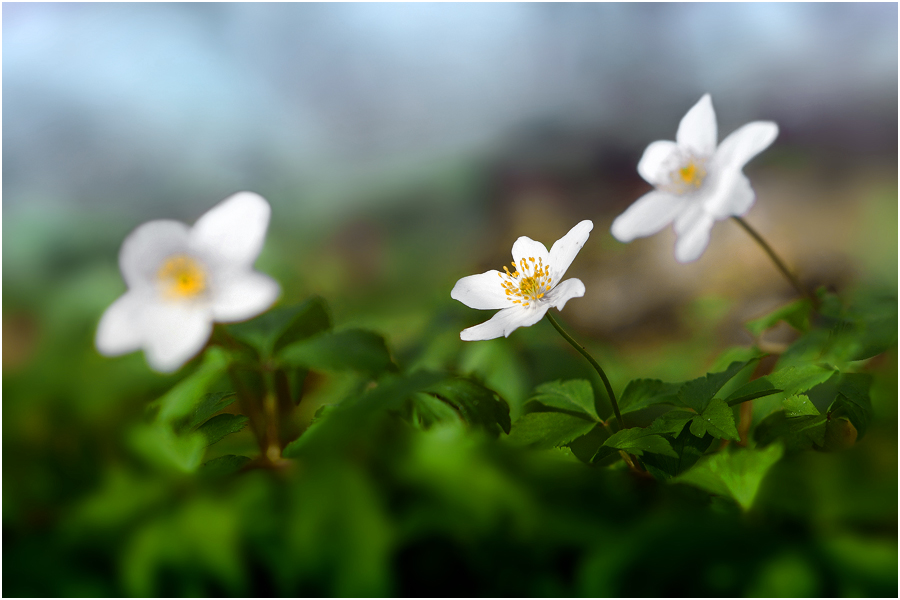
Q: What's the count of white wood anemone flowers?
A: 3